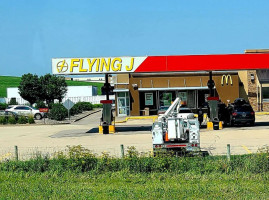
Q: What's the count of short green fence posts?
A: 3